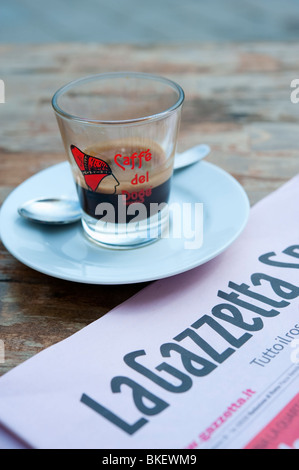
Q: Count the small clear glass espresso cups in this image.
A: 1